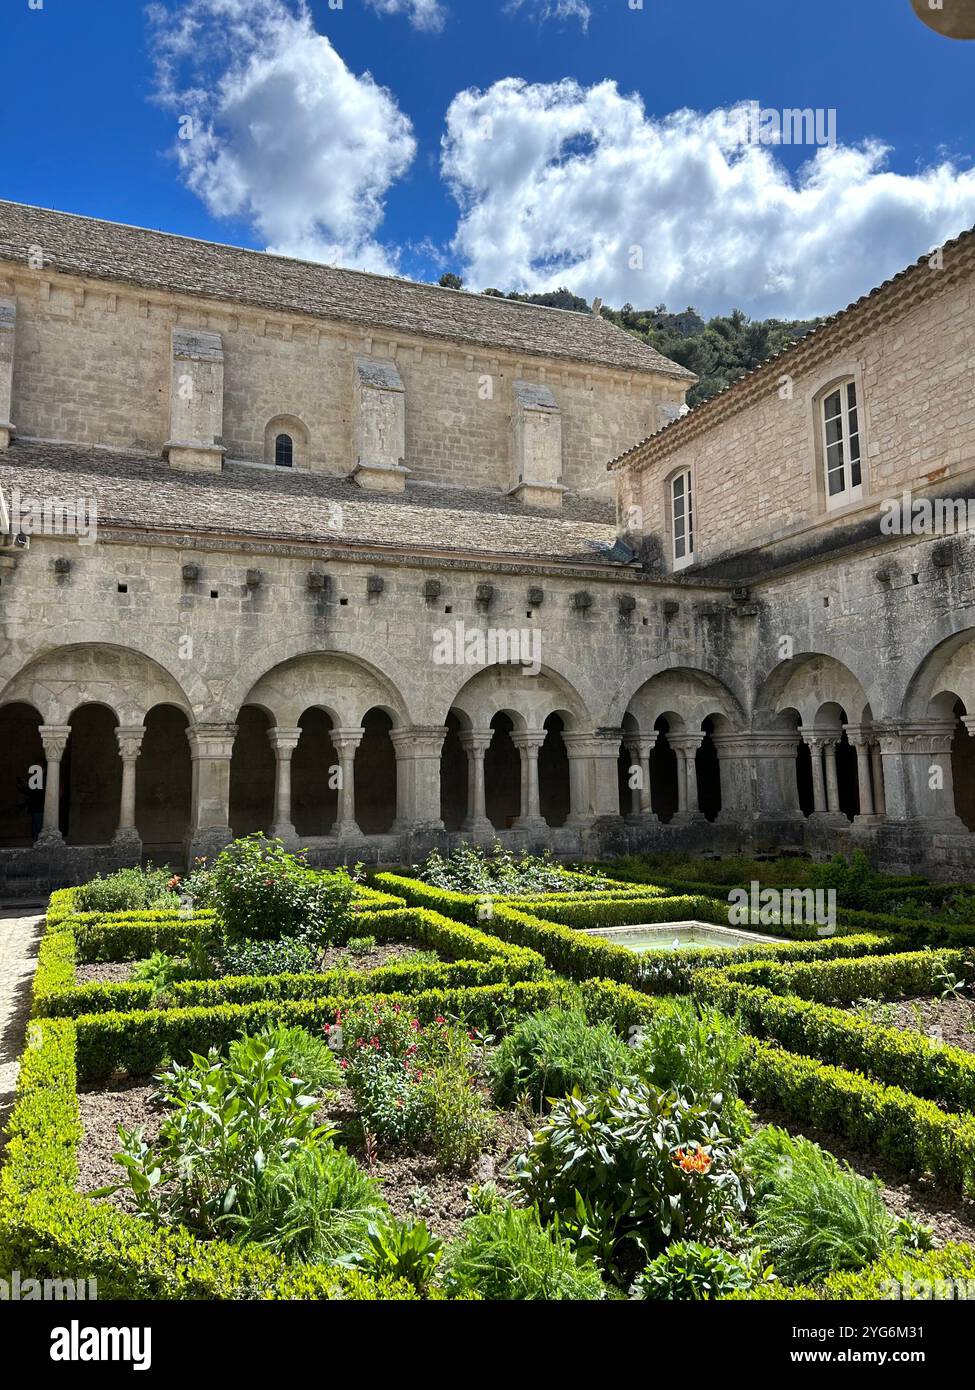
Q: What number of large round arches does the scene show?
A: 6